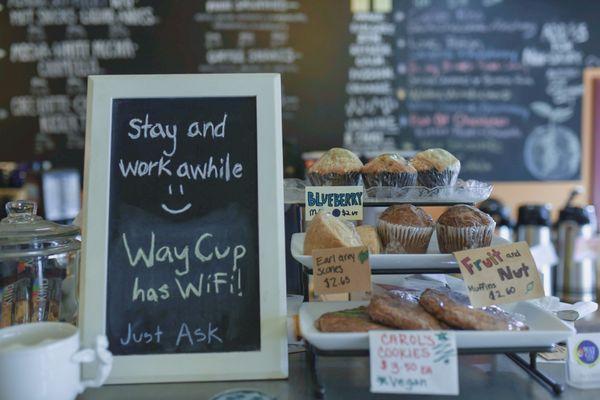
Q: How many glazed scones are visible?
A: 2